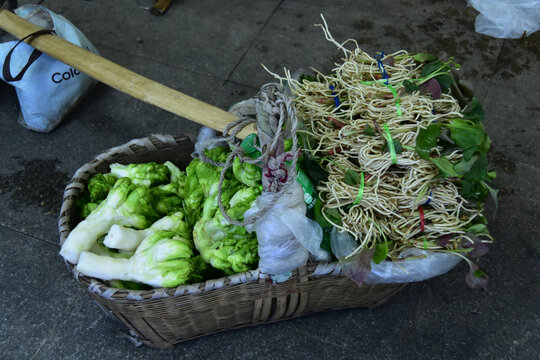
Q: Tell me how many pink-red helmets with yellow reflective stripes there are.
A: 0